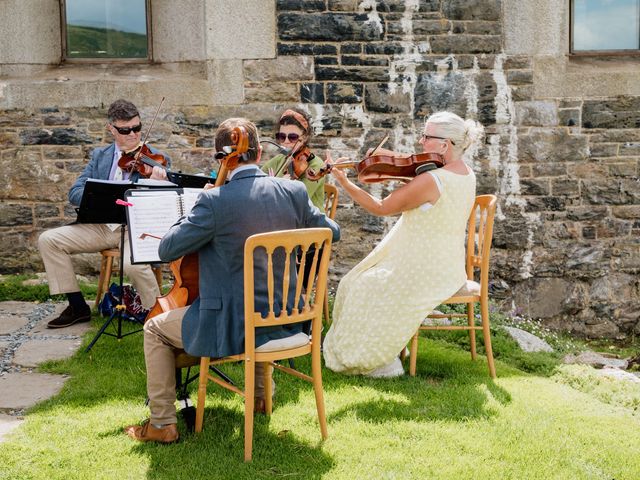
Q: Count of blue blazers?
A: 2